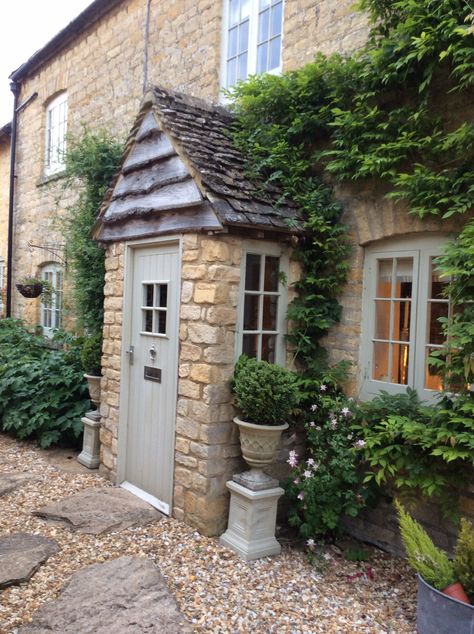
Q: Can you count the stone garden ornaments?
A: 2